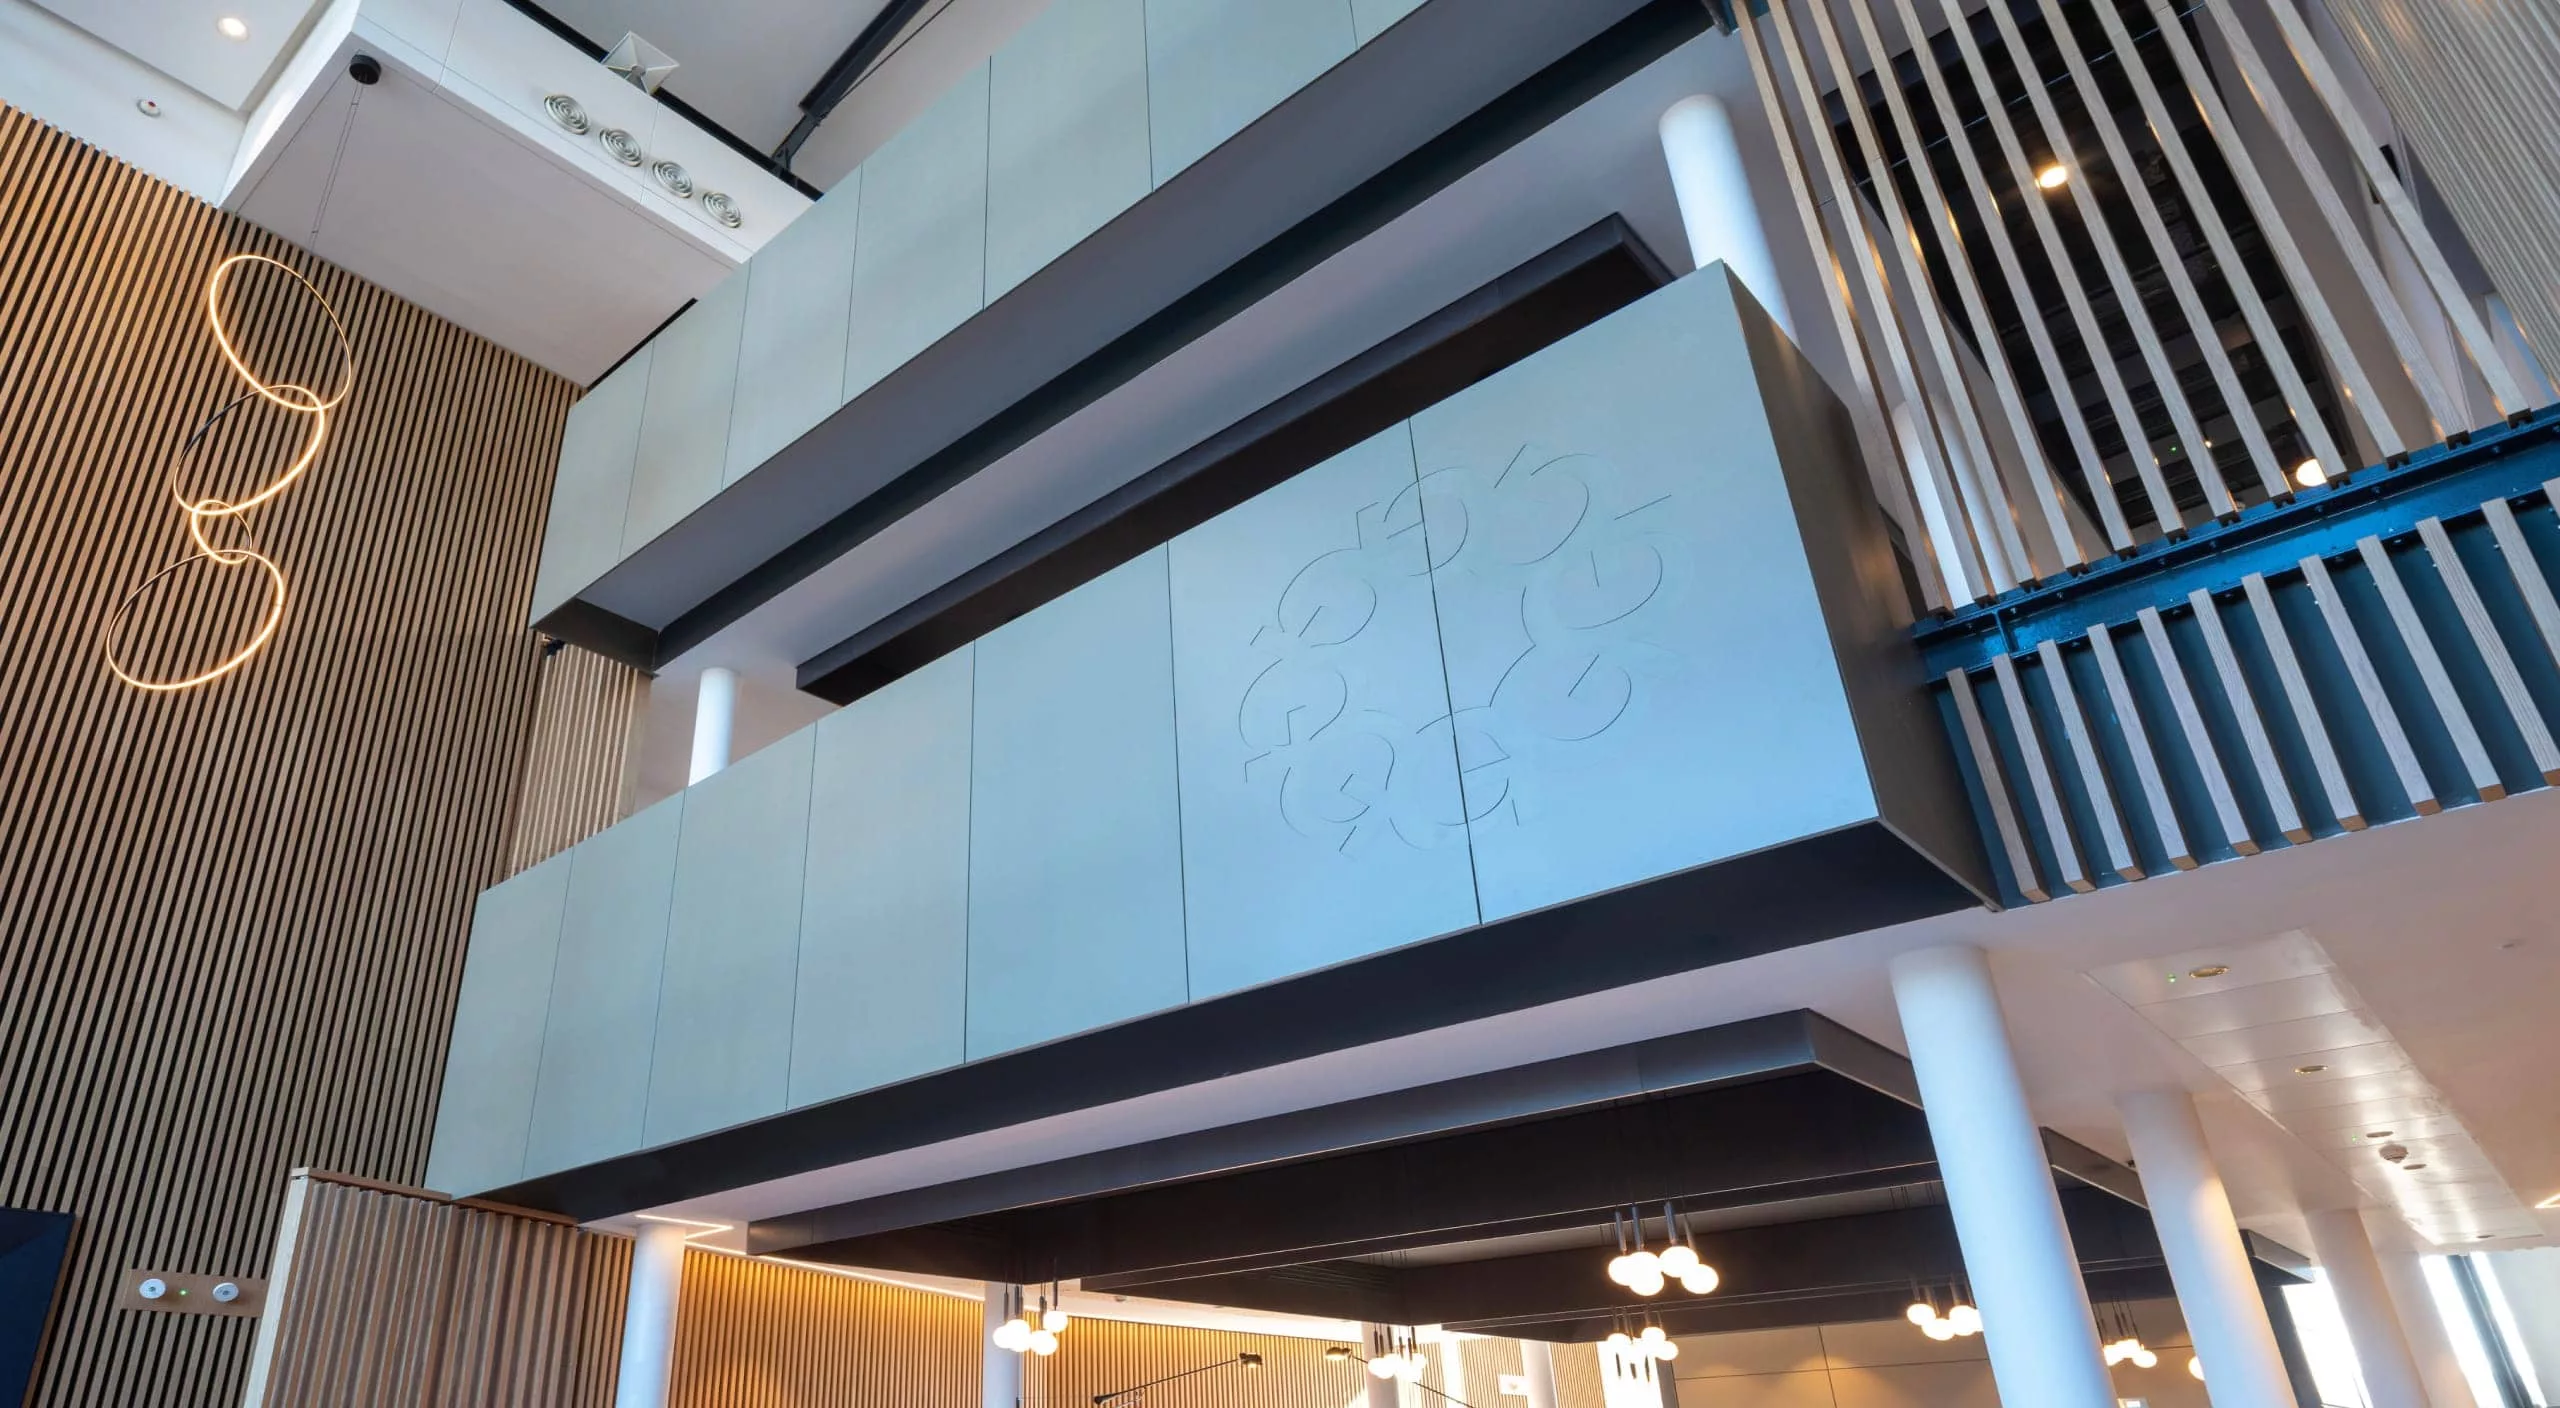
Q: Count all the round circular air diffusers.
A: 4